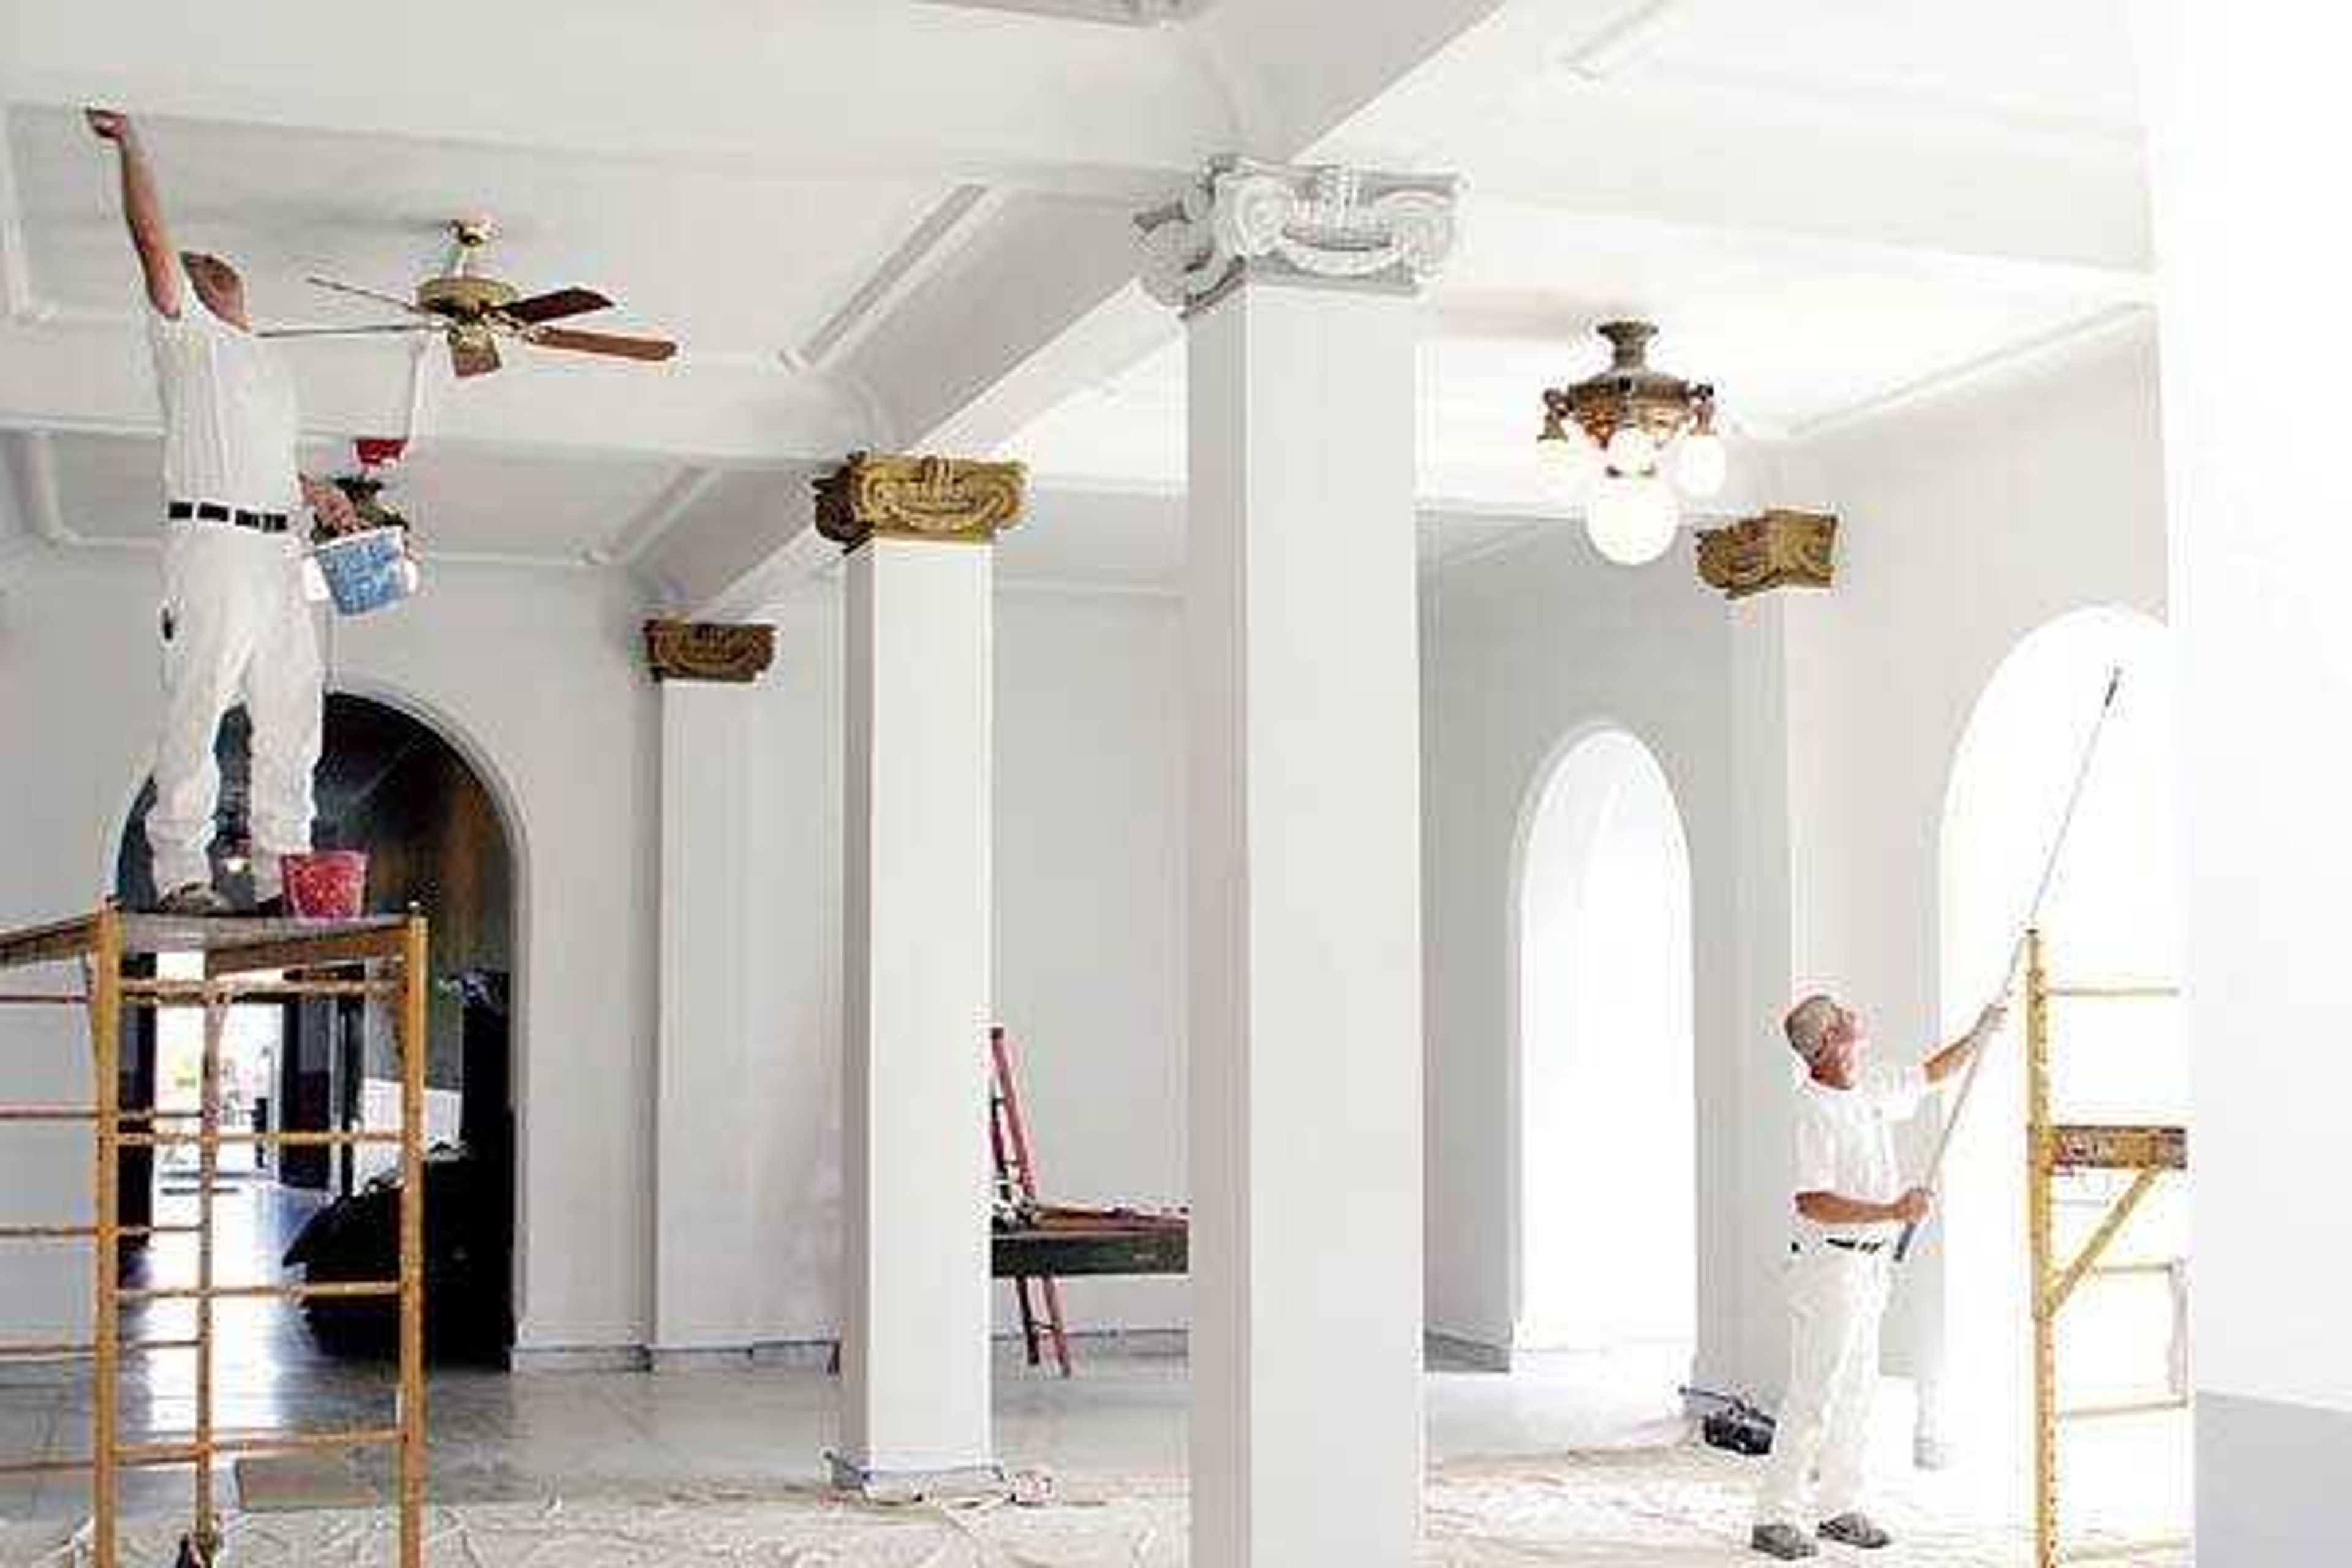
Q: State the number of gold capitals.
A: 3